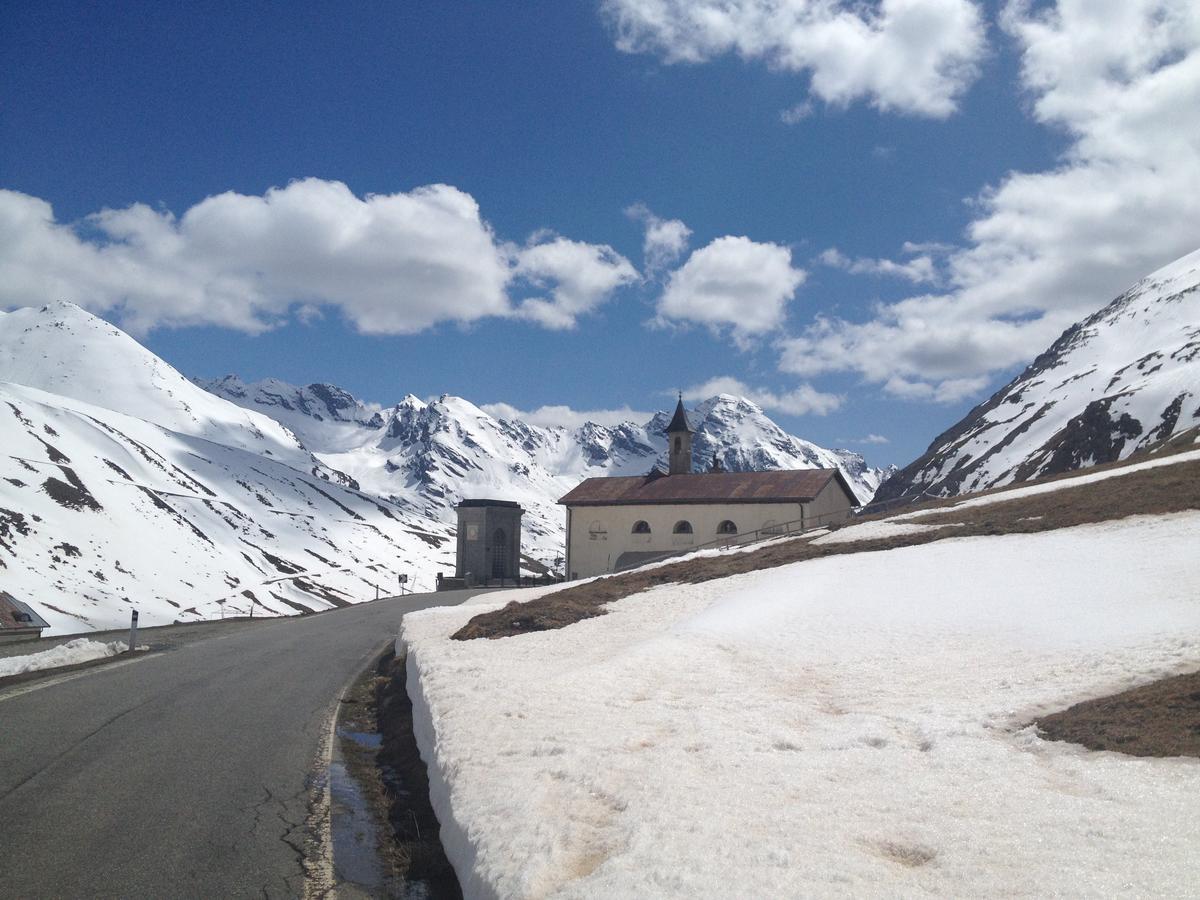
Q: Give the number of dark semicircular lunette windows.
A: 3